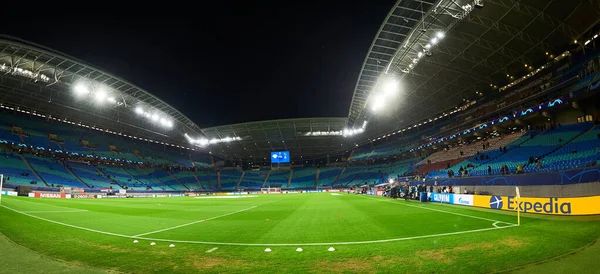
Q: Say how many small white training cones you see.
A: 6